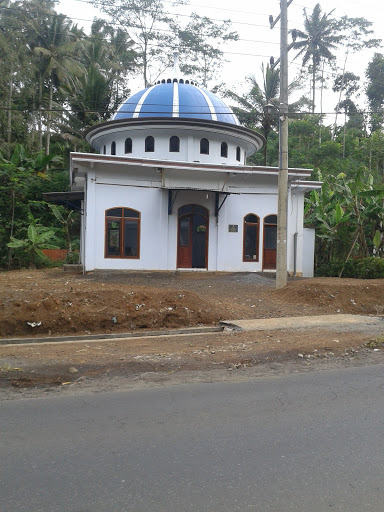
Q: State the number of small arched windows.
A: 8